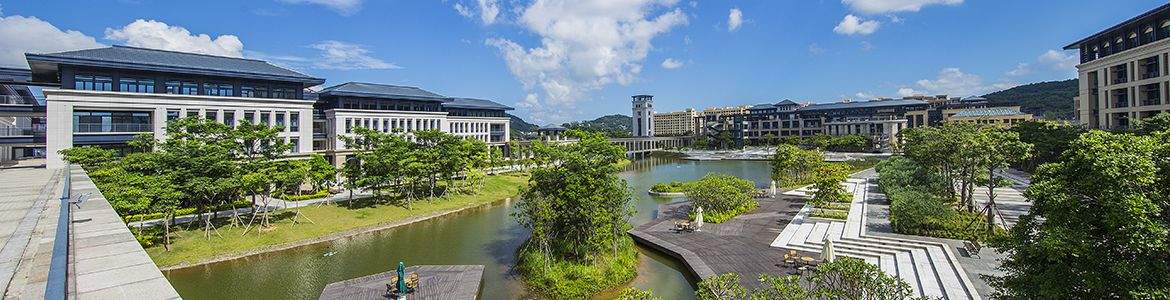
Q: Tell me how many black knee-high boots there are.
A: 0